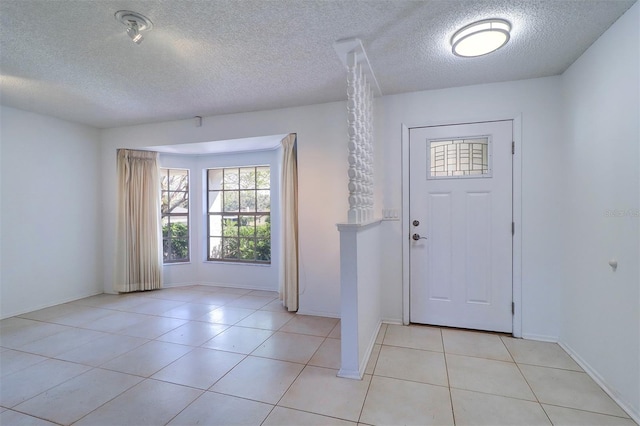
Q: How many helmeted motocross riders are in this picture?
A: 0